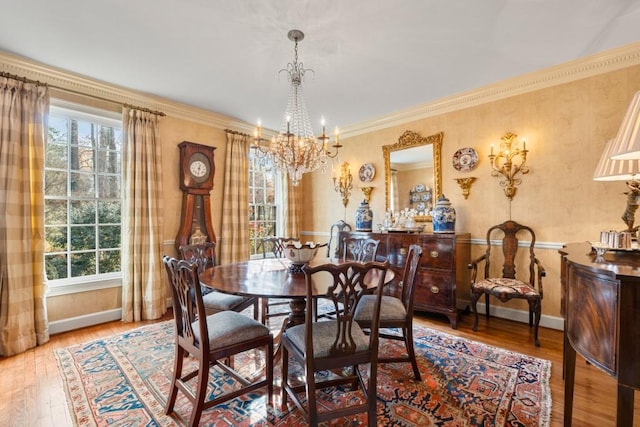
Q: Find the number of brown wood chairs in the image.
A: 8